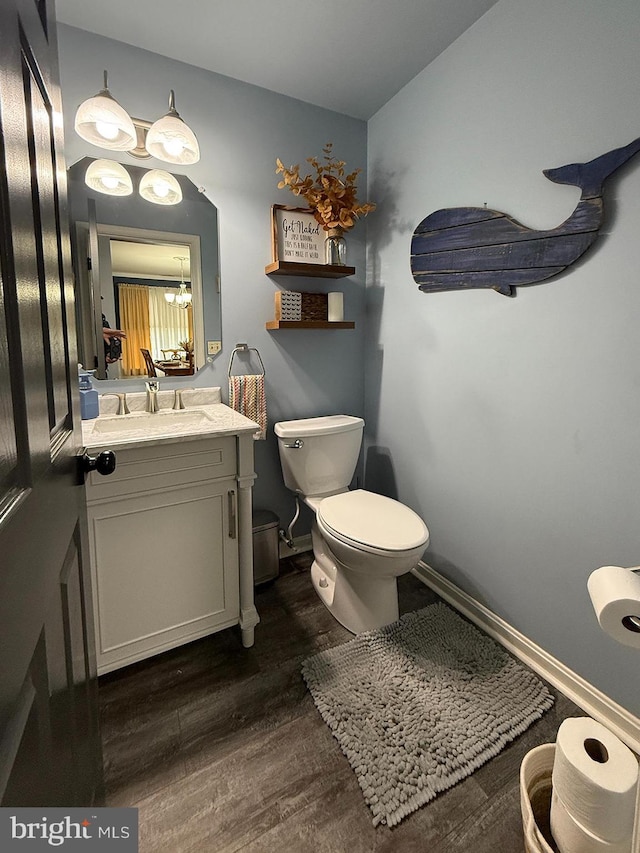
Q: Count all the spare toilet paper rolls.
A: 2